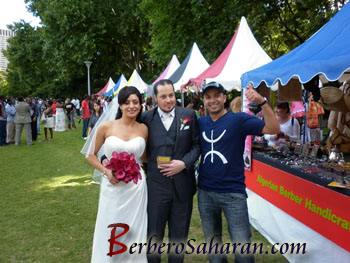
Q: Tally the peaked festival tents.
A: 7